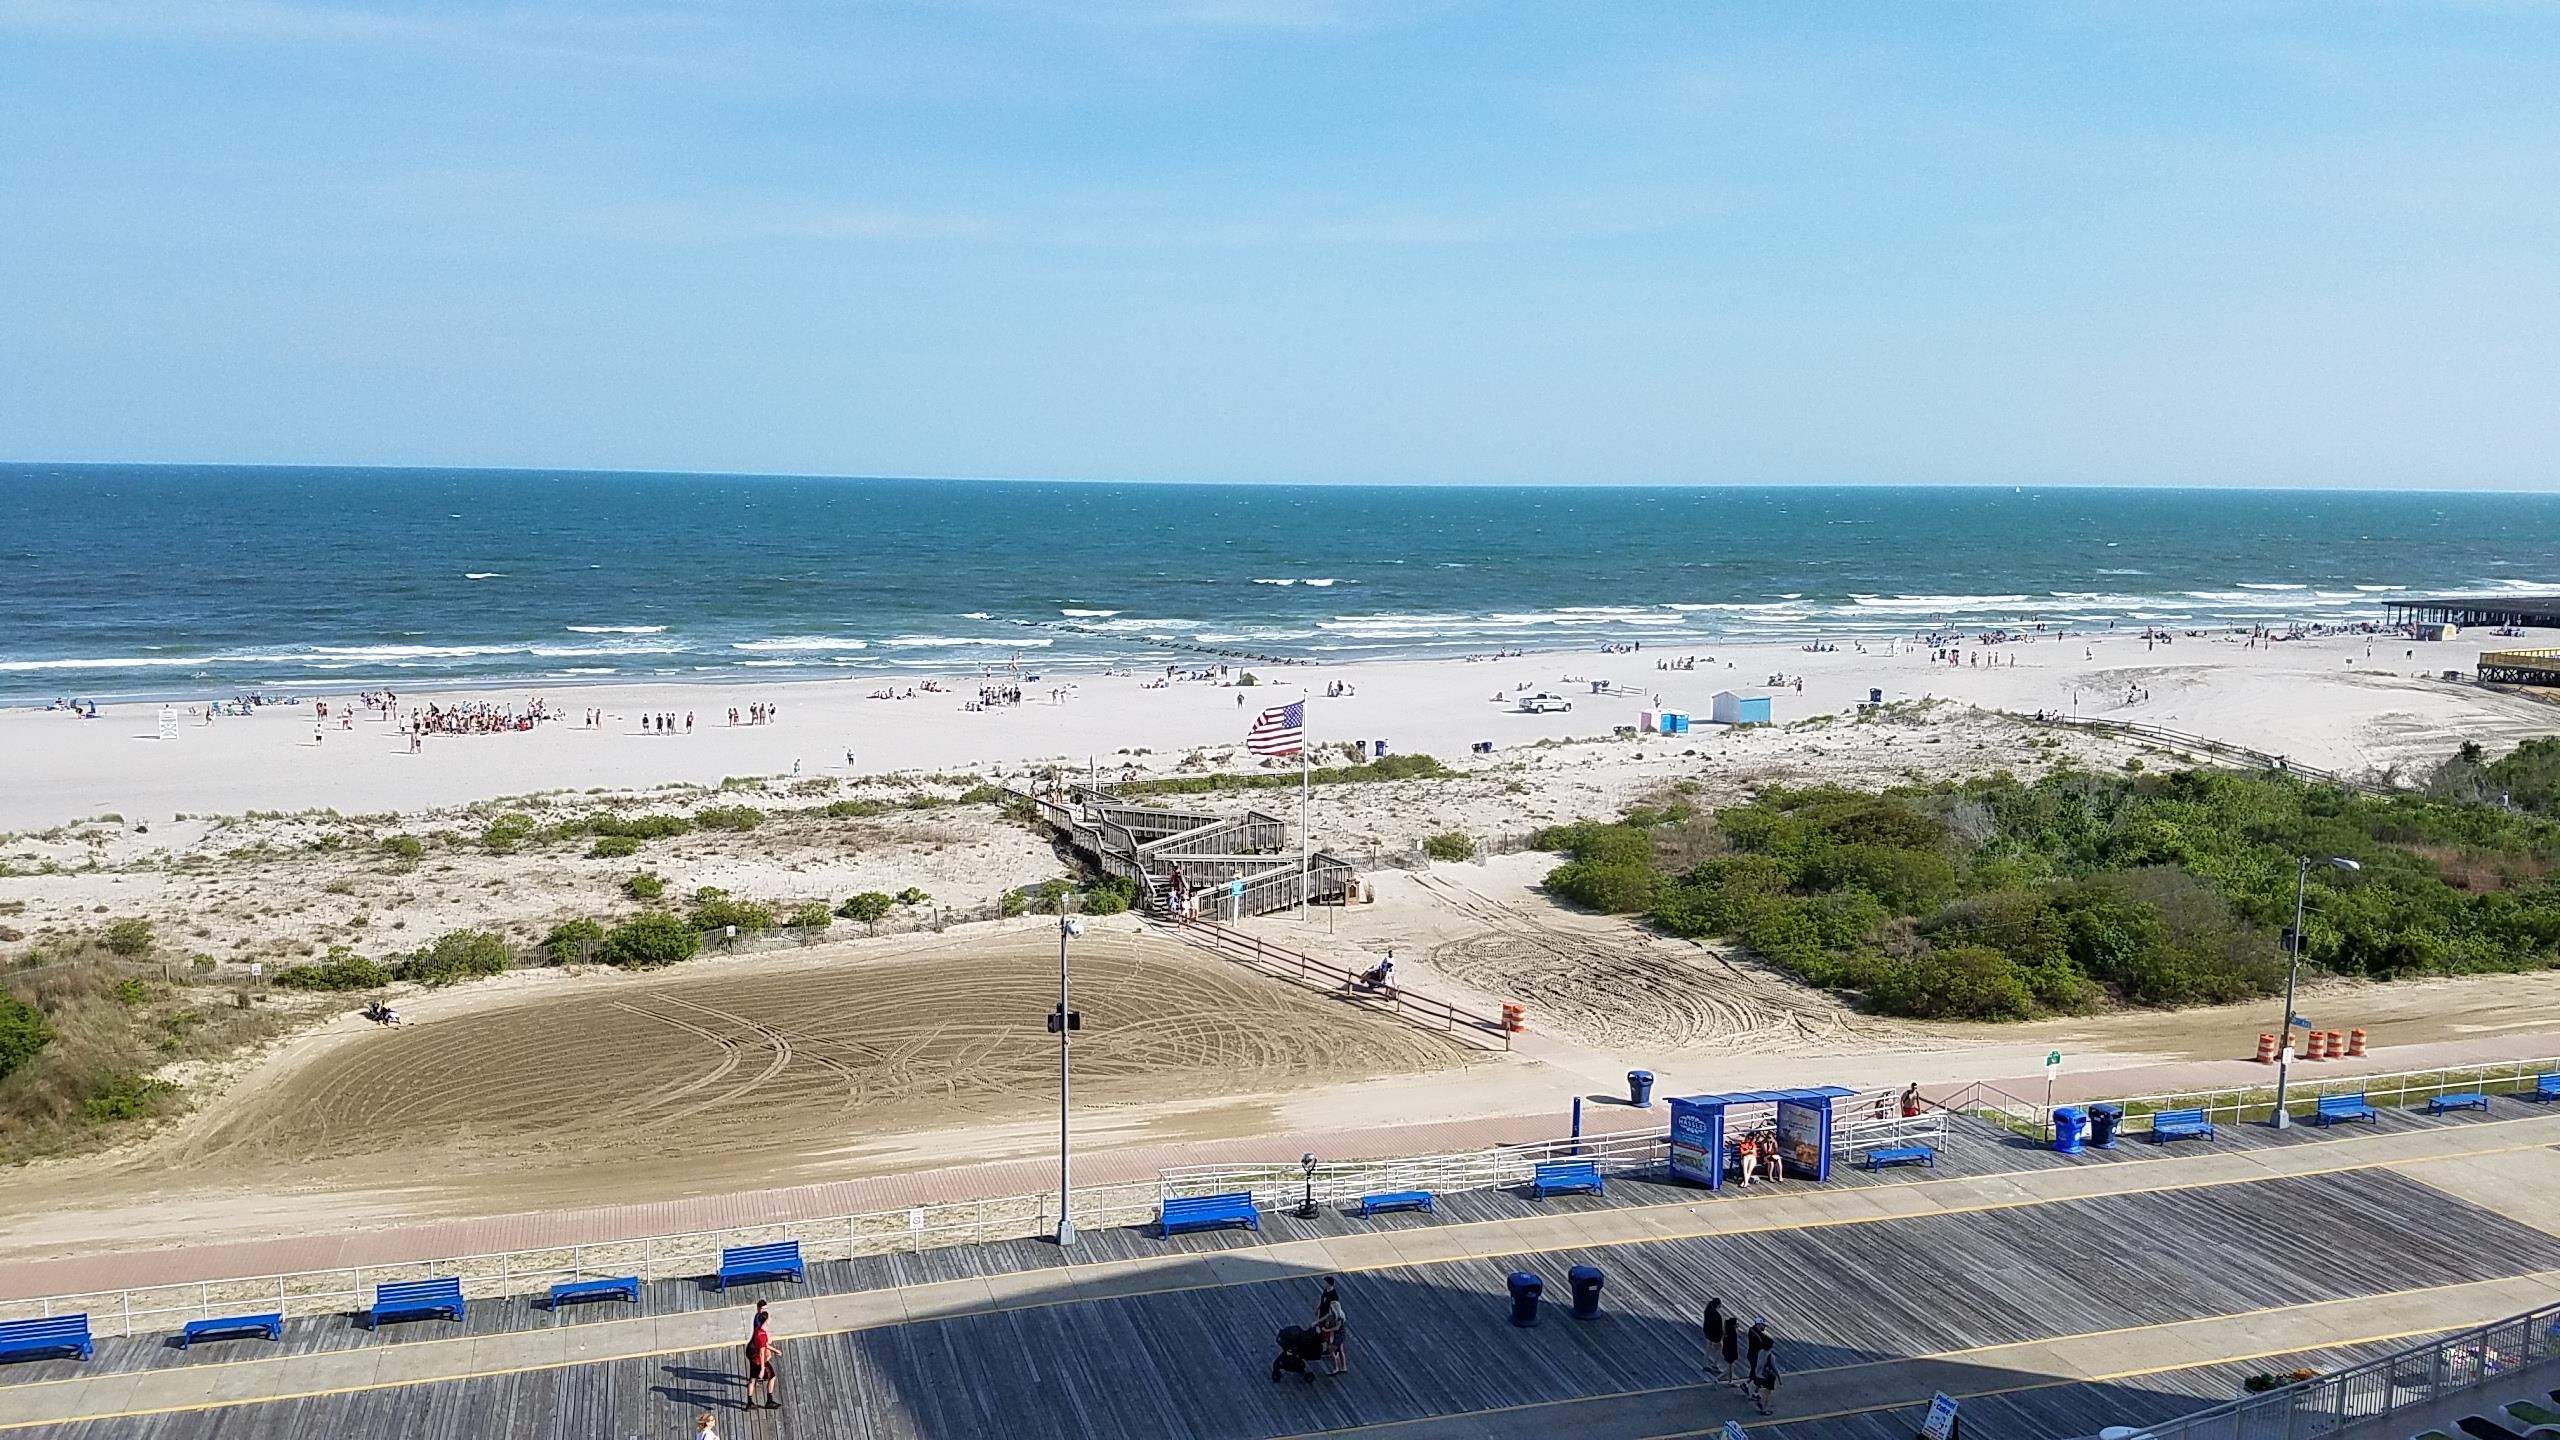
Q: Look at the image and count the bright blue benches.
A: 13